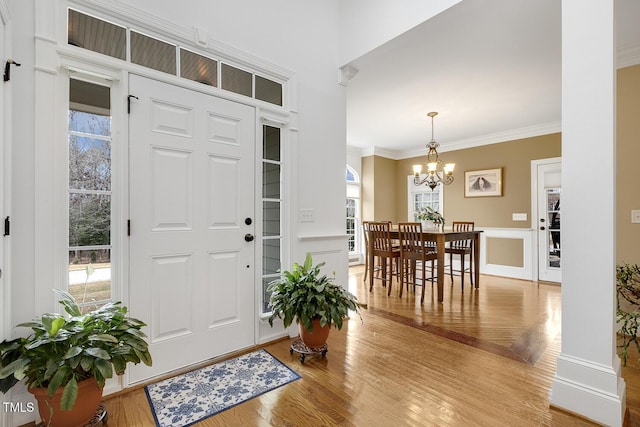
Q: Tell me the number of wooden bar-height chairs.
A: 6